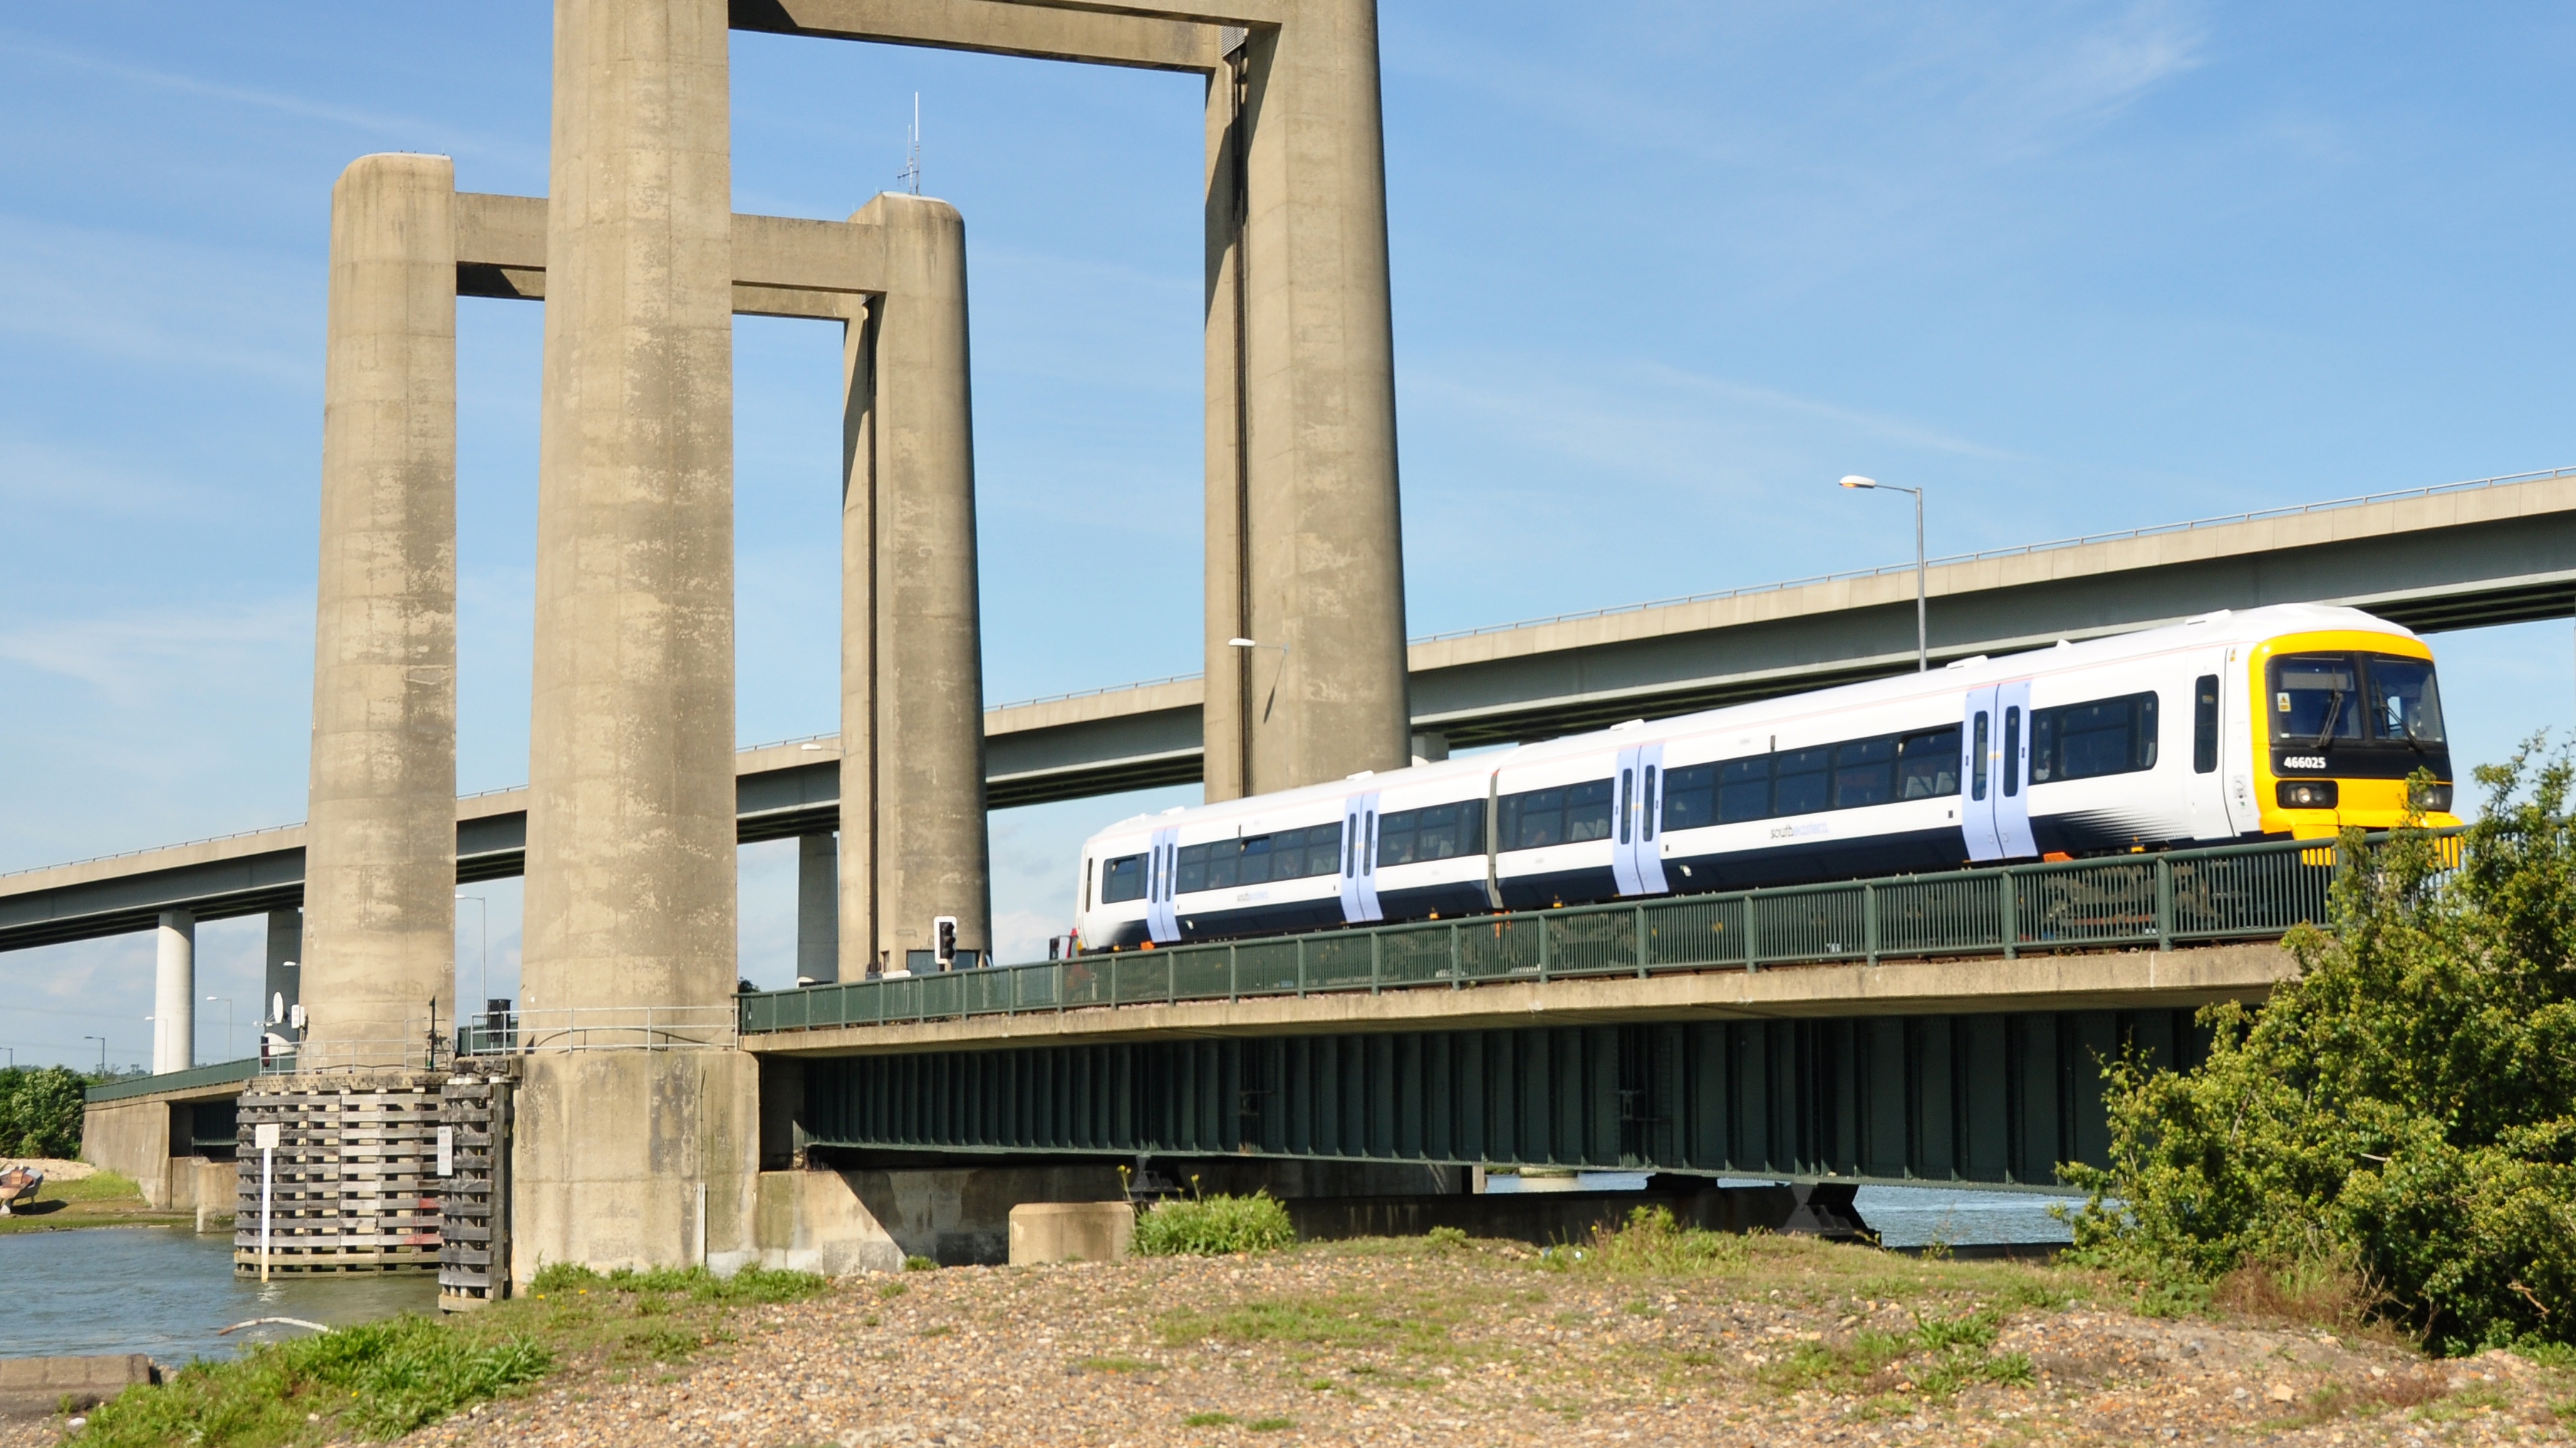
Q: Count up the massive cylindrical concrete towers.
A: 4